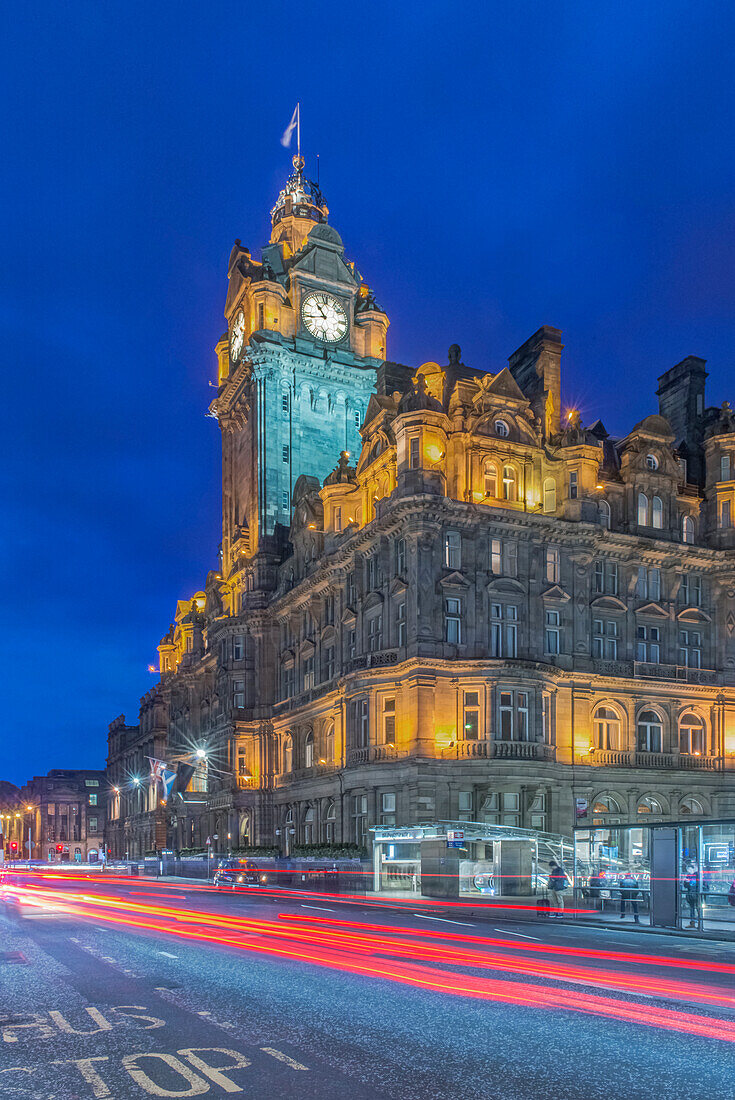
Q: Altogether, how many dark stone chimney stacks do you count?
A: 2